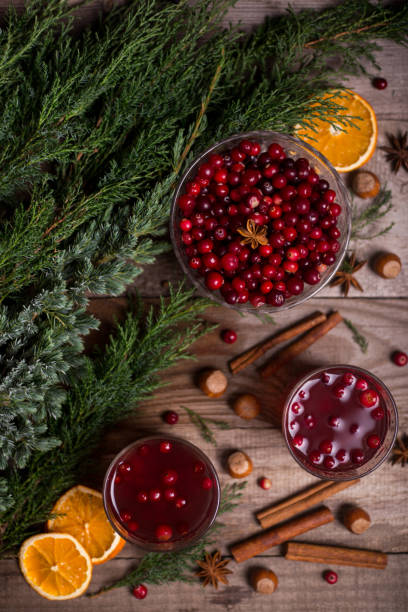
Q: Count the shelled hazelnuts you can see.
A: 7